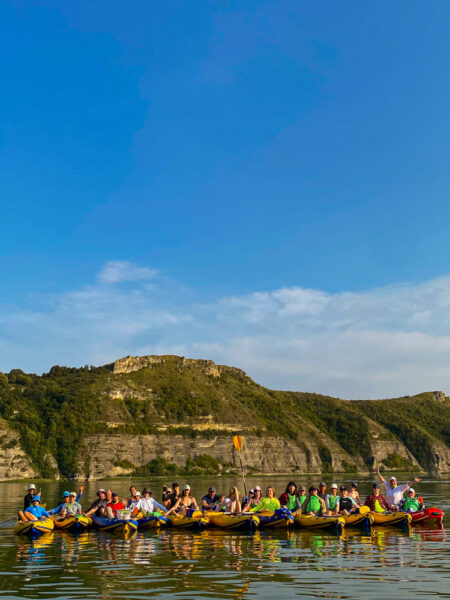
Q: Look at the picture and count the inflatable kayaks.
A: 11